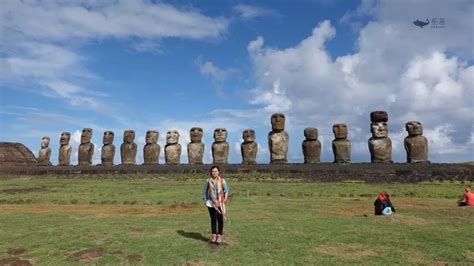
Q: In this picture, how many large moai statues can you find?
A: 15